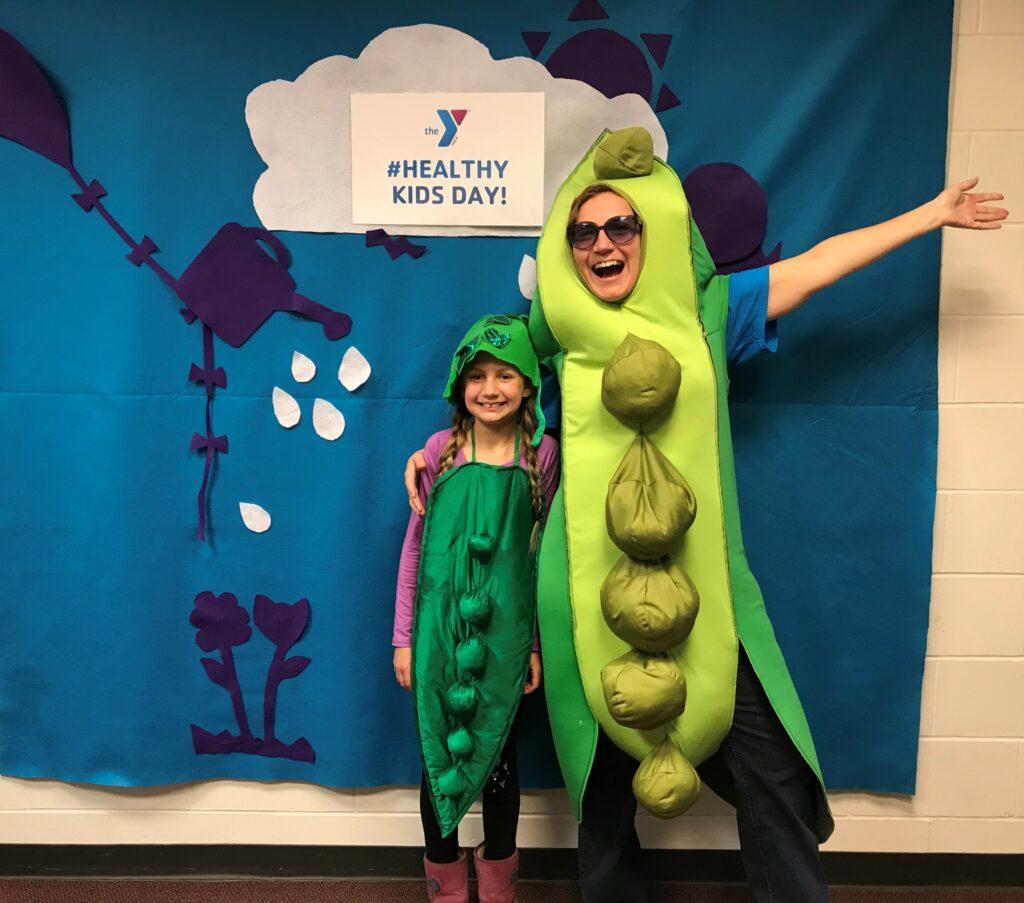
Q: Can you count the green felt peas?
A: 12